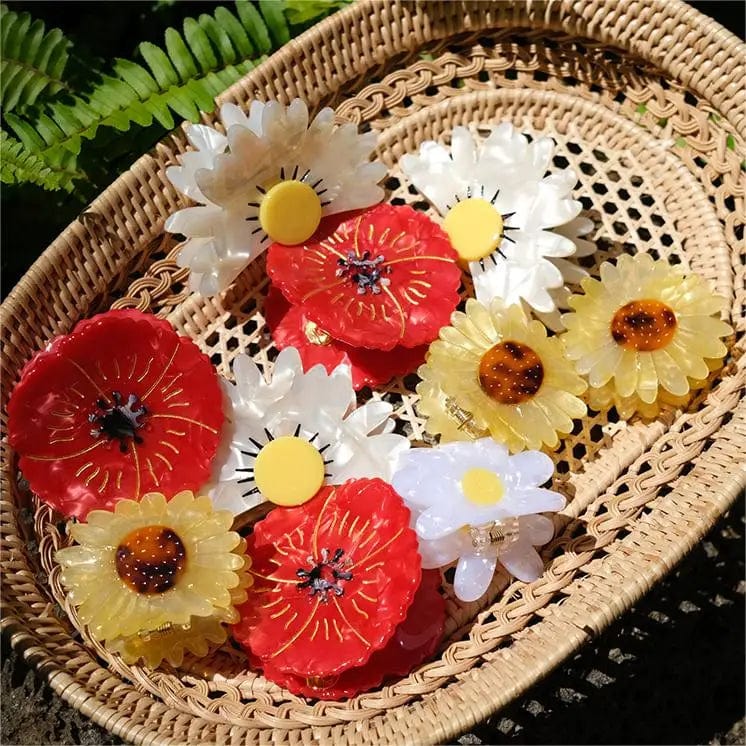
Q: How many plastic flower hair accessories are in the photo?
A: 10